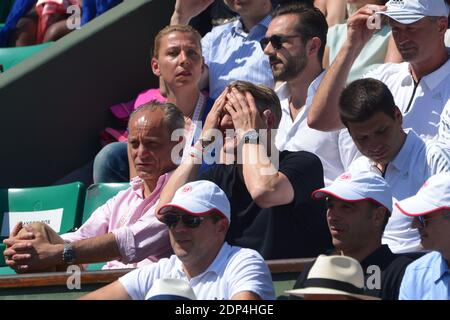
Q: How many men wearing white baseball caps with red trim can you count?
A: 3